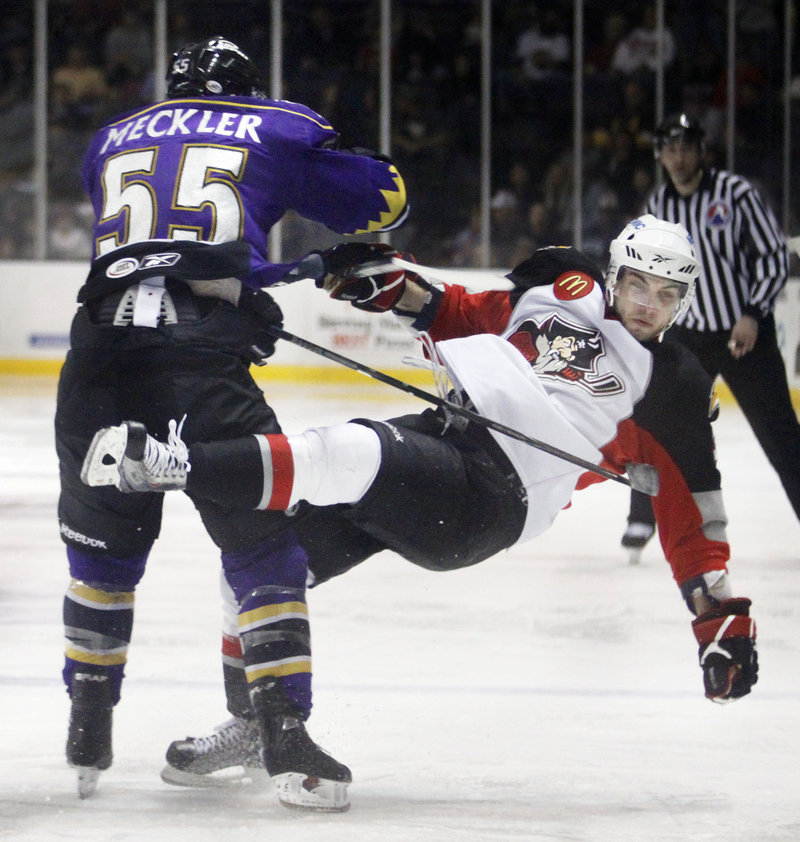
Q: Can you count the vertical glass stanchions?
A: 9